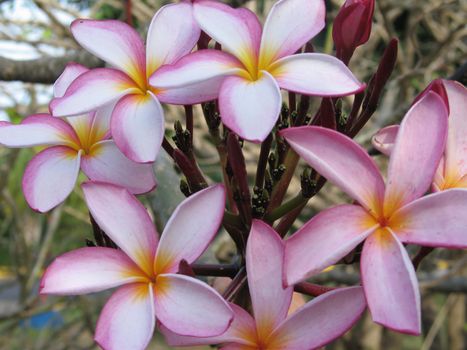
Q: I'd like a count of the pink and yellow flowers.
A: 7